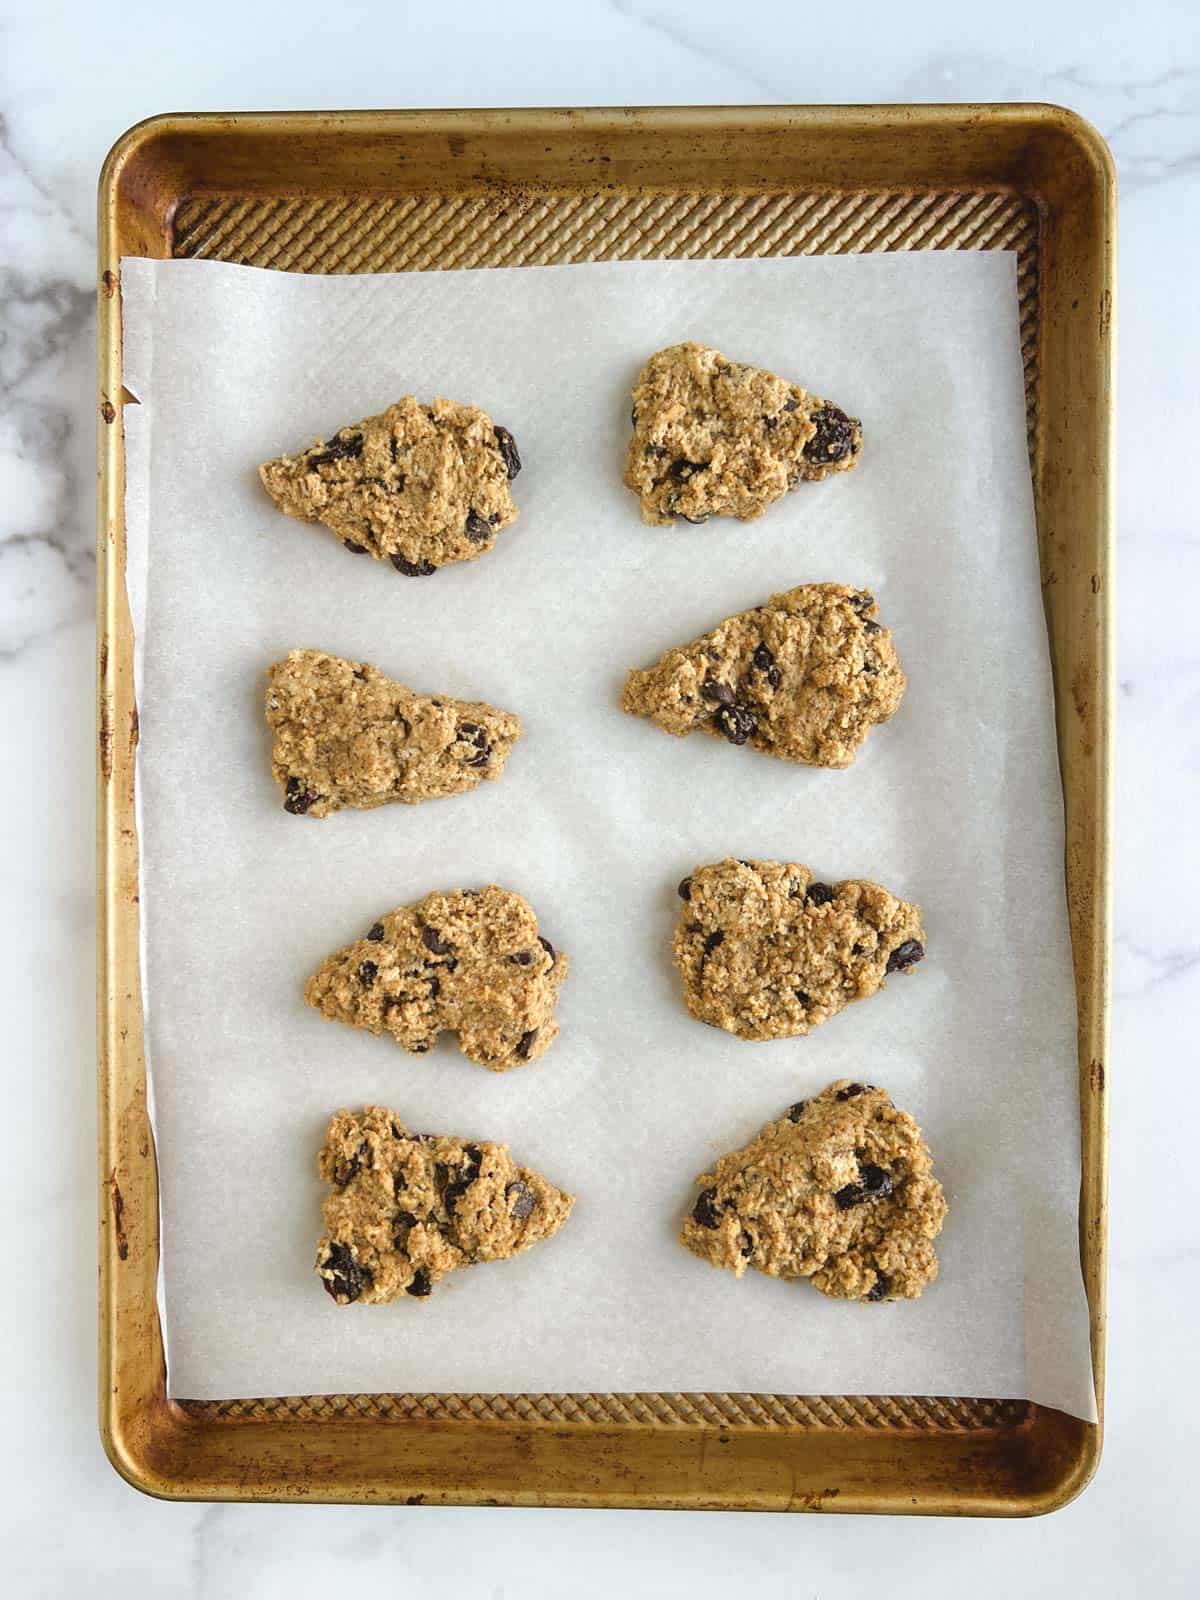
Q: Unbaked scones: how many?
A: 8